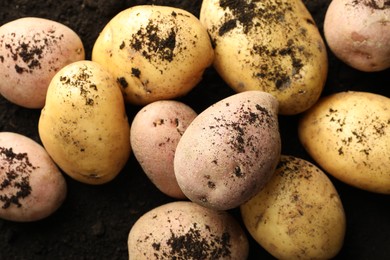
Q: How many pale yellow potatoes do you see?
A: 5